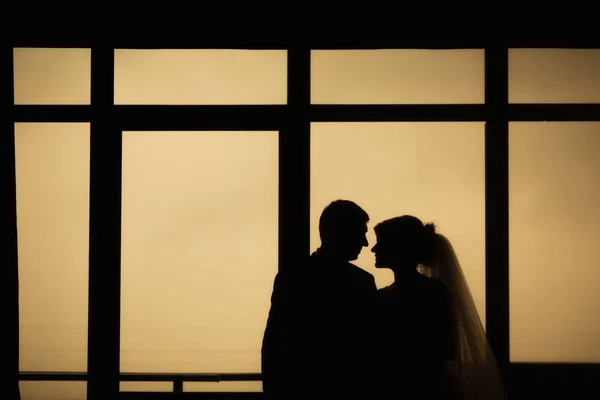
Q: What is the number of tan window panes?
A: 11